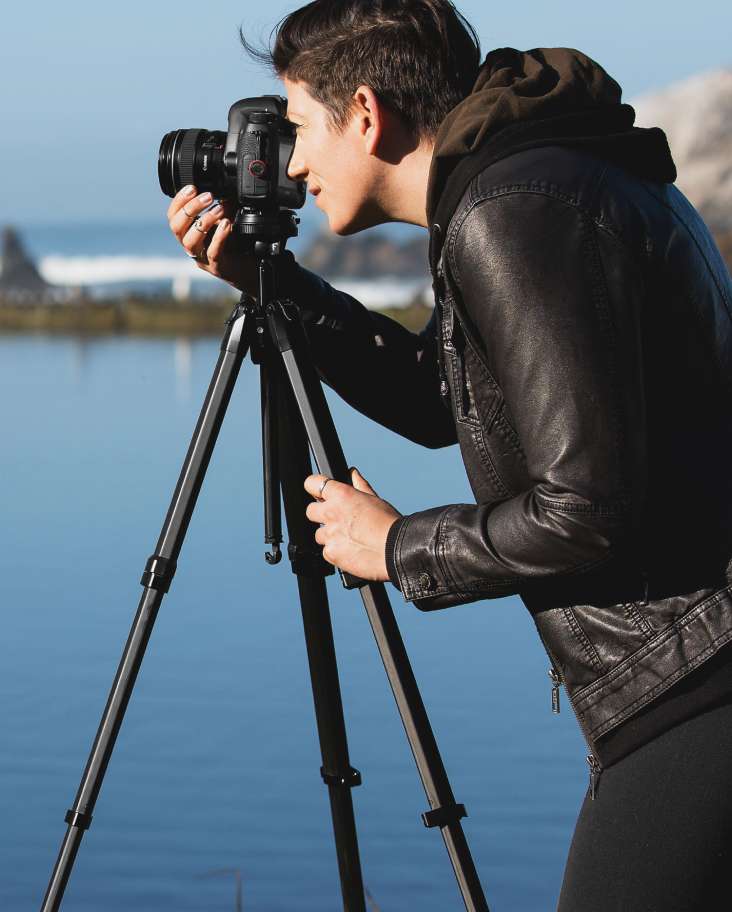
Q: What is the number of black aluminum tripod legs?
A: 3